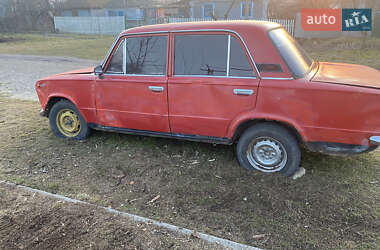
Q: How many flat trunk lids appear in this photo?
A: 1